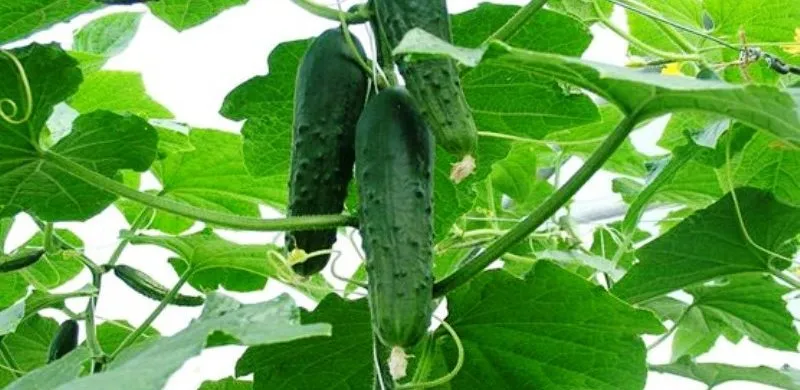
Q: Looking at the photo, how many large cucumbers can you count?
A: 3